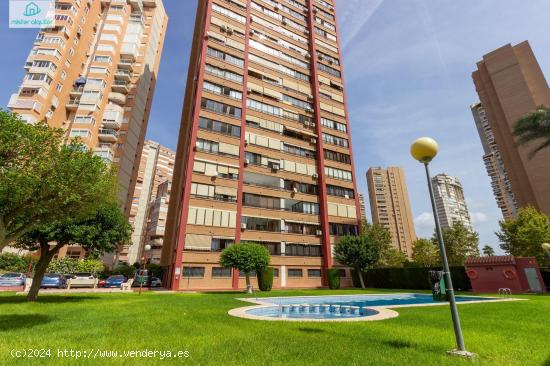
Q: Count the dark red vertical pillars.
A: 4